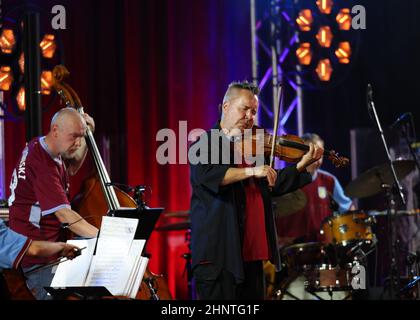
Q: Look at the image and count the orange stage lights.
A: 13